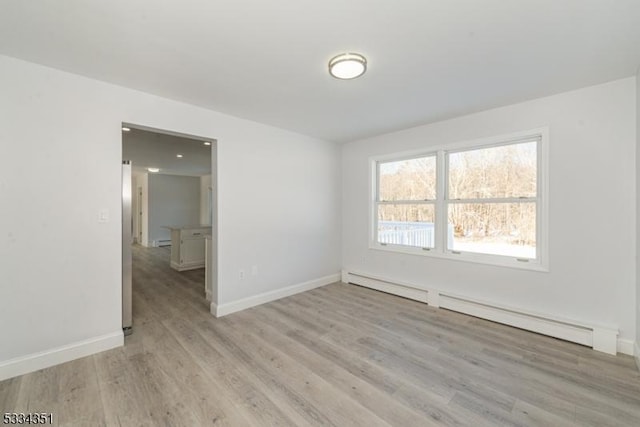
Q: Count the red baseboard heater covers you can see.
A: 0